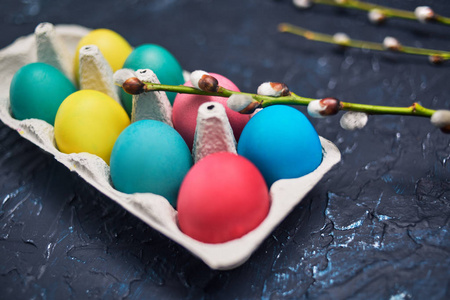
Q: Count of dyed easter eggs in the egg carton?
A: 8